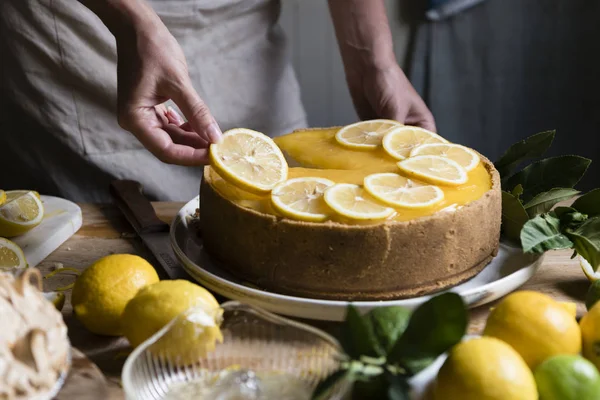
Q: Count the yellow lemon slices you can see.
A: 8